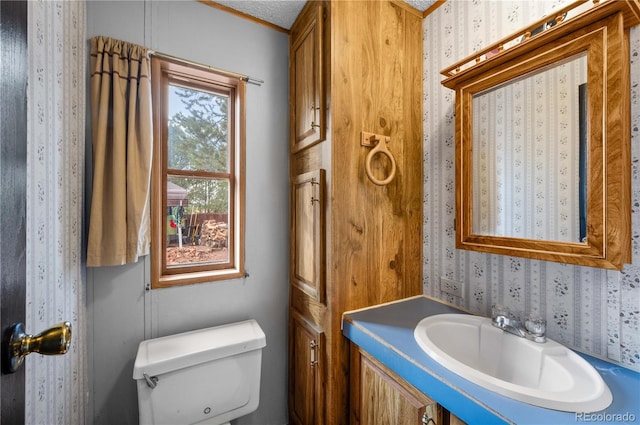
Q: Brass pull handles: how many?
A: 4